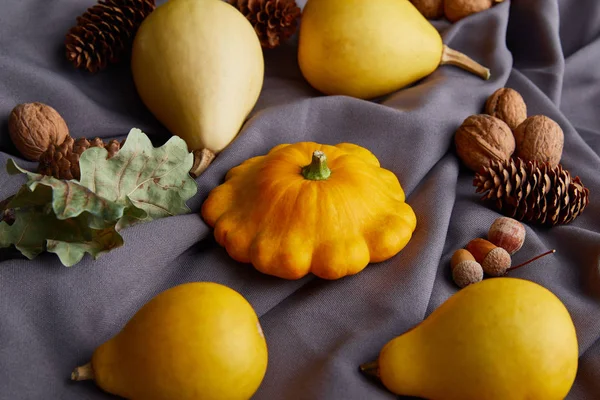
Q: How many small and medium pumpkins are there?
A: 5